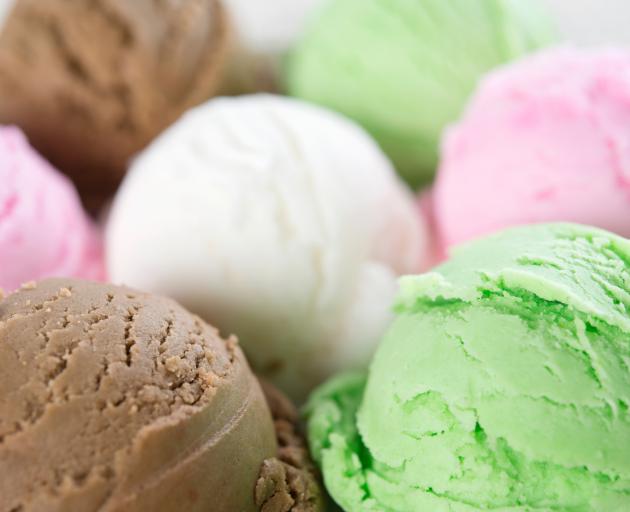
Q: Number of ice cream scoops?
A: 7